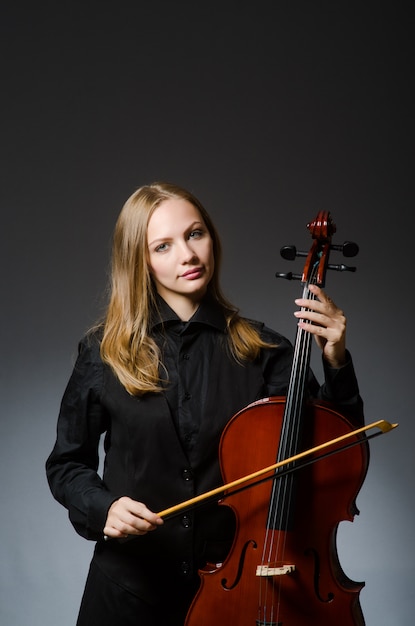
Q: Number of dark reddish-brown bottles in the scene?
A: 0